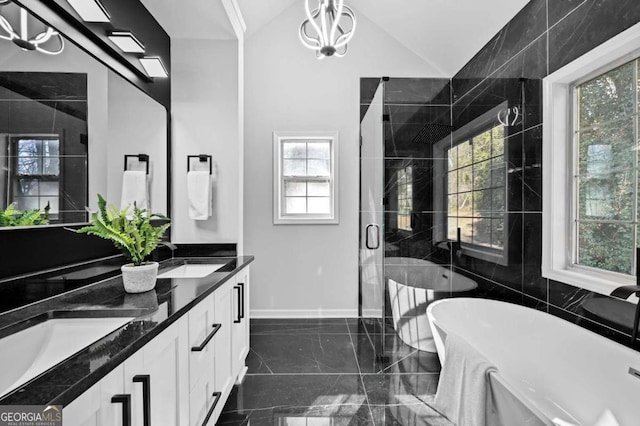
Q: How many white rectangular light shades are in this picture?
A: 3